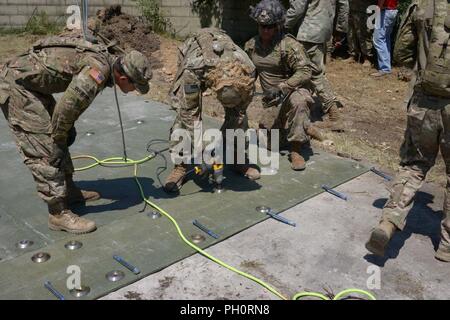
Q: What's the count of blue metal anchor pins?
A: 6